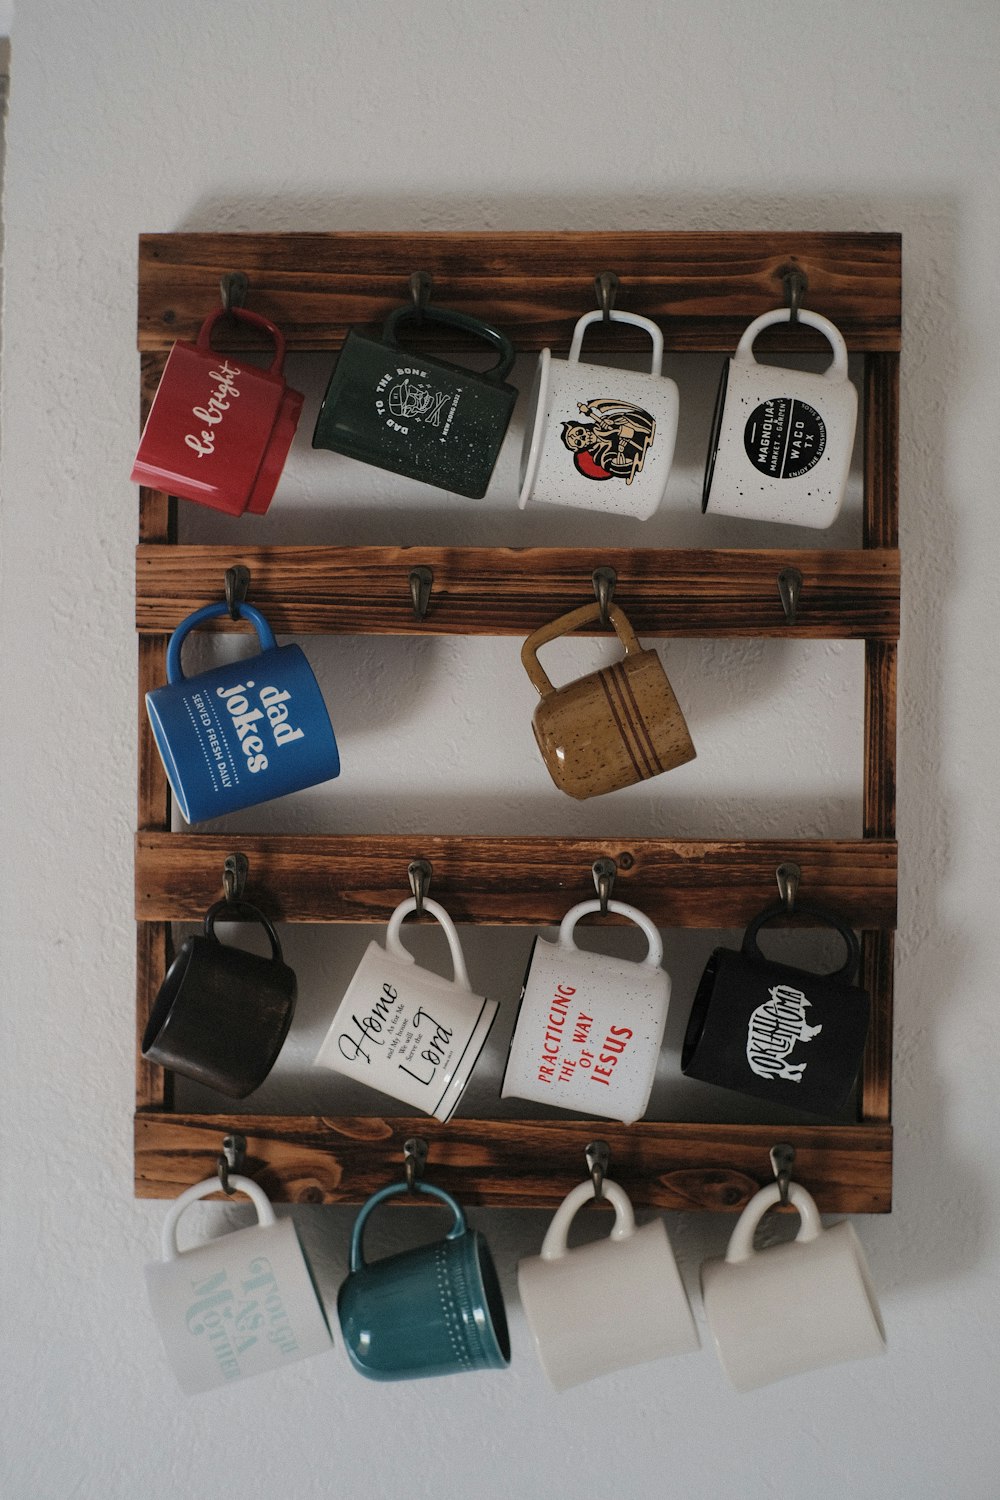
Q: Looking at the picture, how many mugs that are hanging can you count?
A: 14